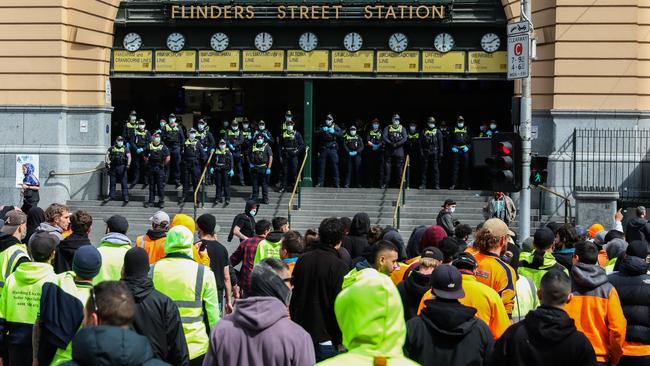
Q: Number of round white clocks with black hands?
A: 9